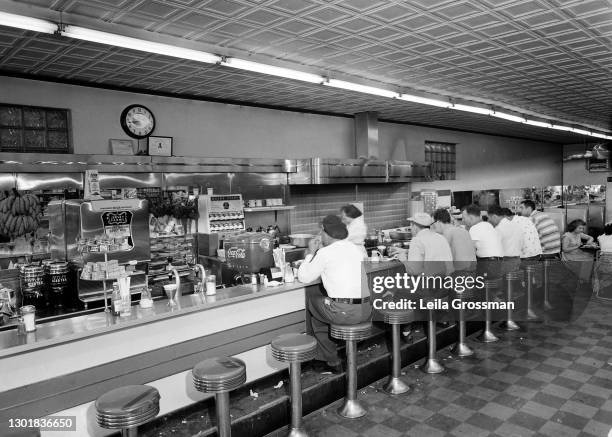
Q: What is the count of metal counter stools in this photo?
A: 11